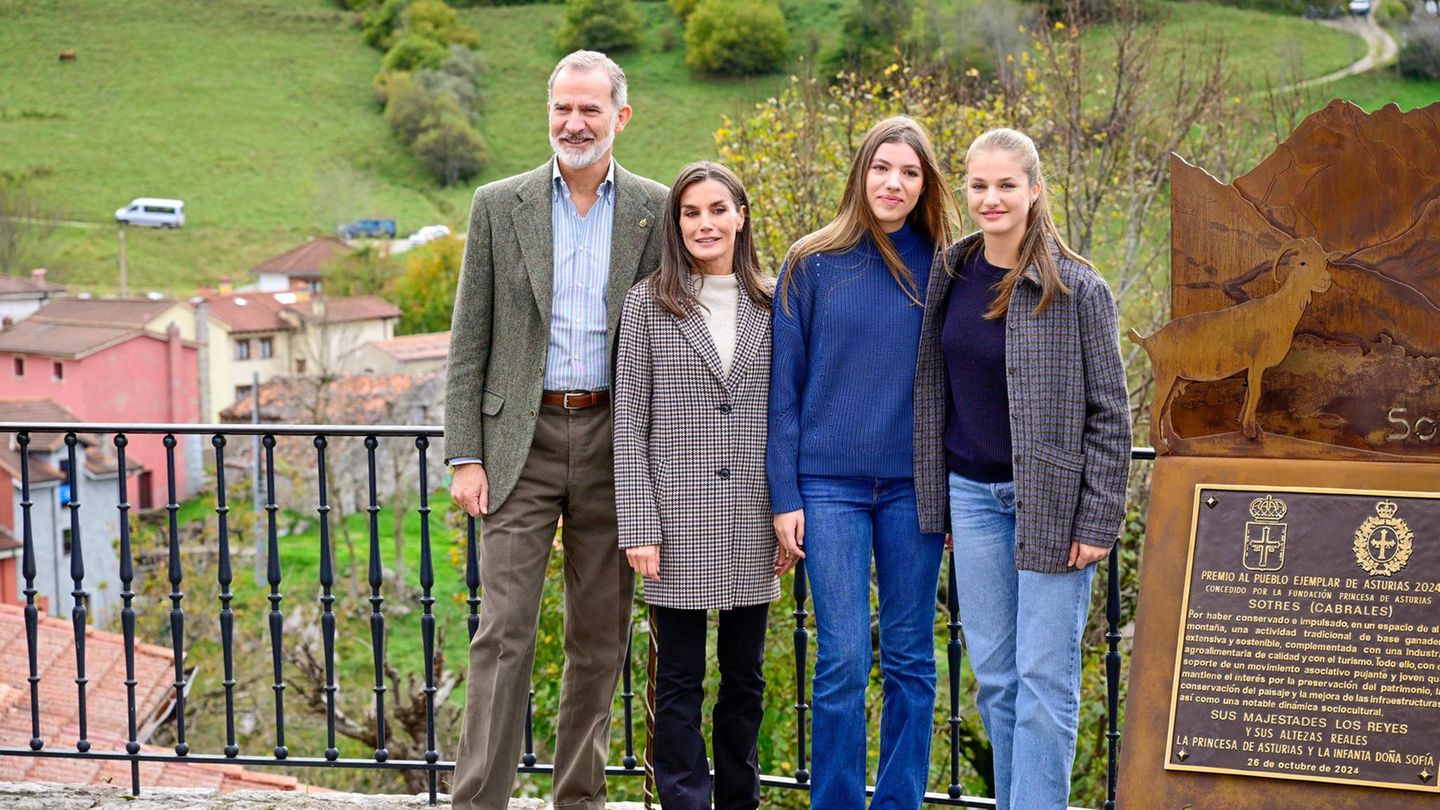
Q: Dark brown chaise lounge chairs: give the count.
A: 0